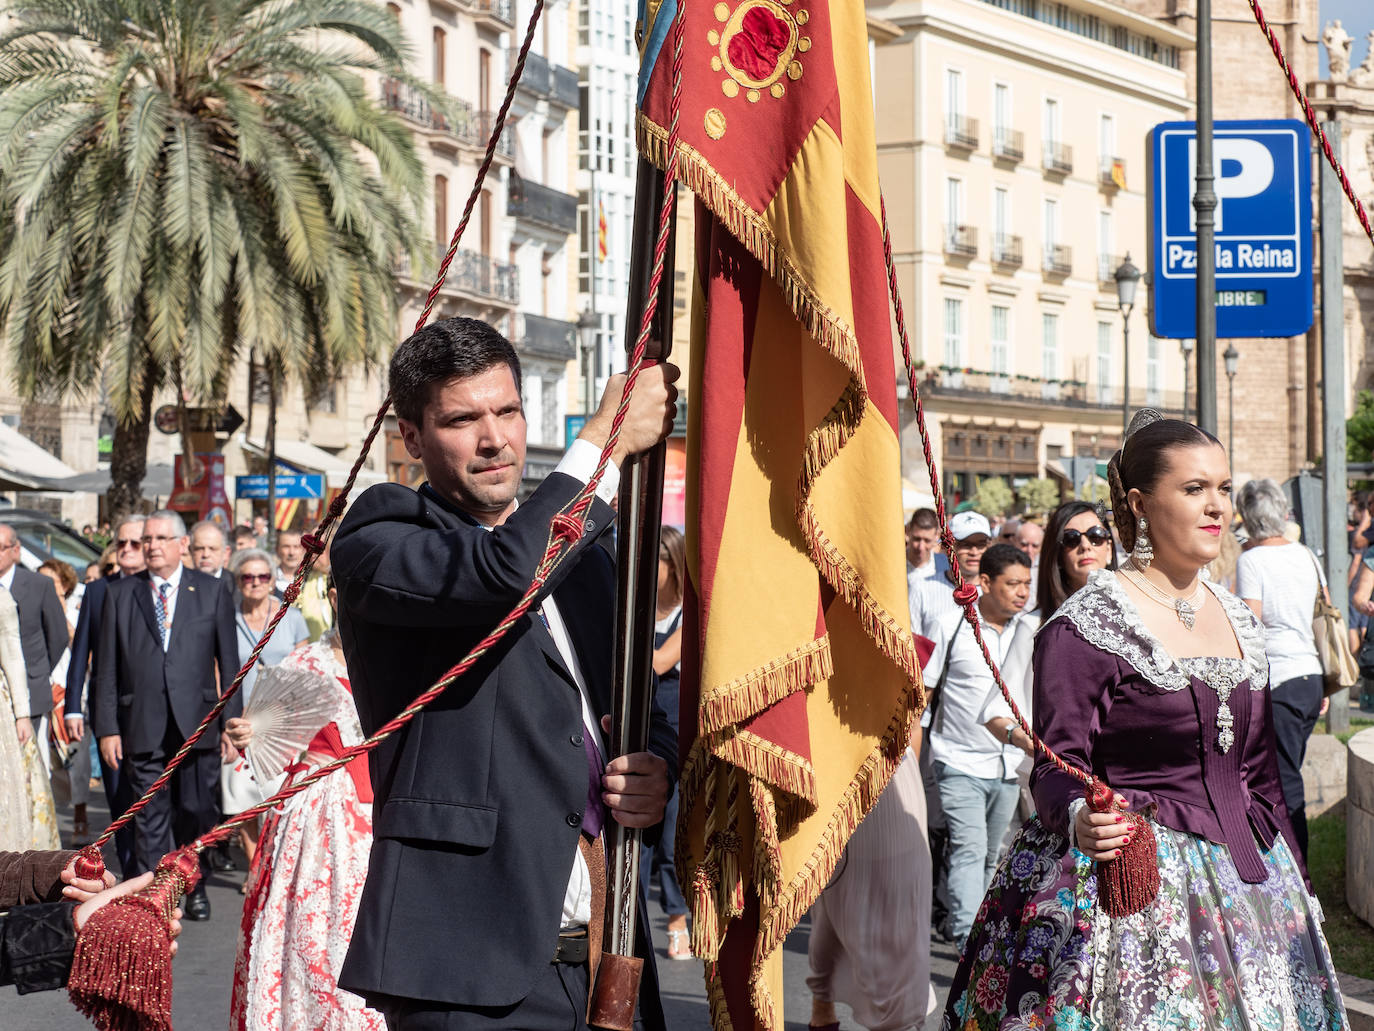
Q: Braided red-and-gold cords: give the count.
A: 4